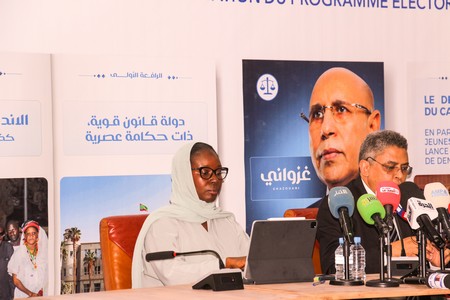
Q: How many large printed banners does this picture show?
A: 4